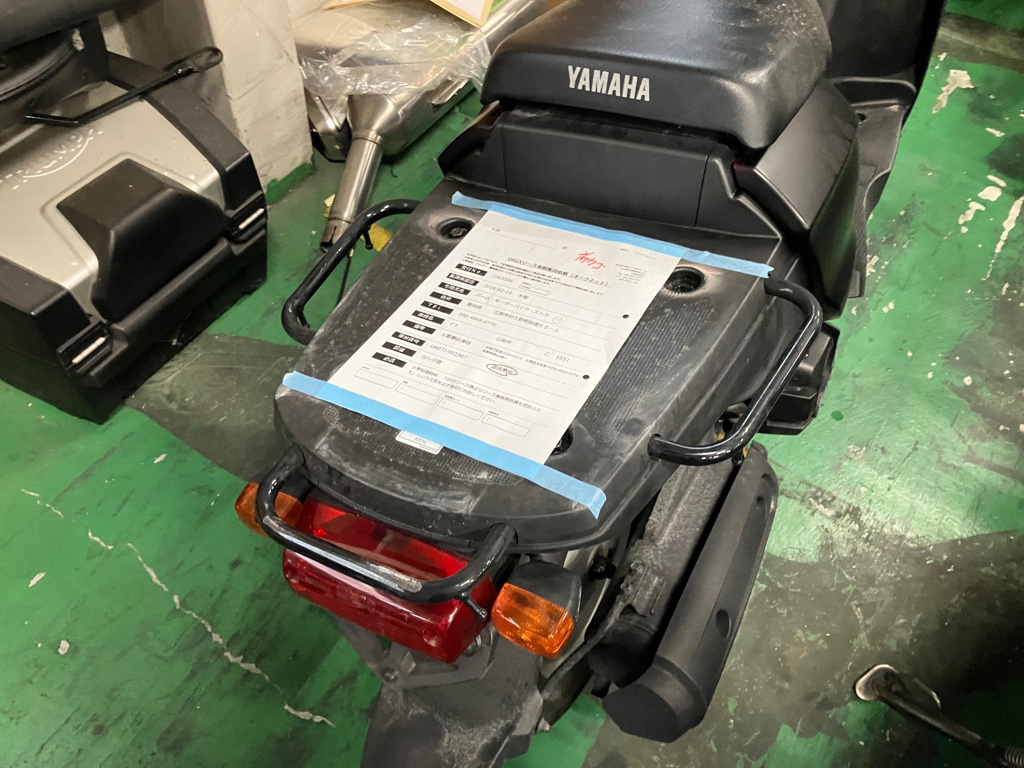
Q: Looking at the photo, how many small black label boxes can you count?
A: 10